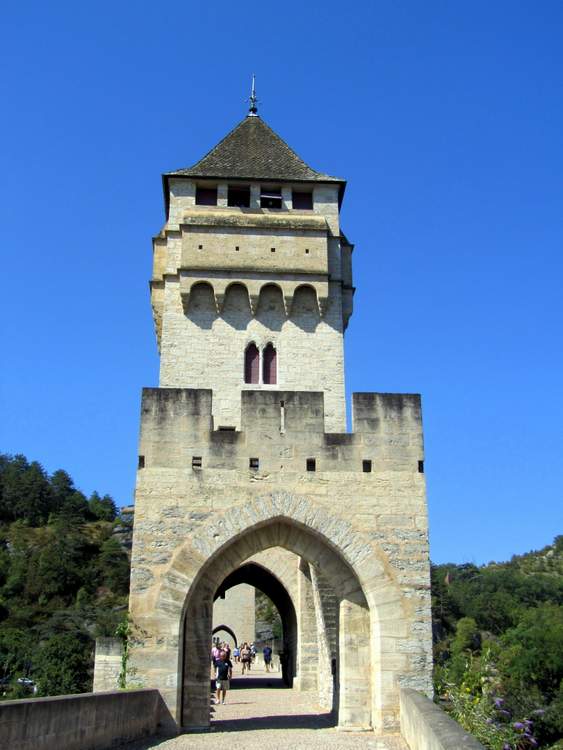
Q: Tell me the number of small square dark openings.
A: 10